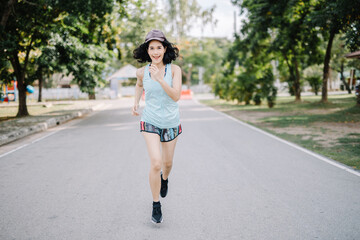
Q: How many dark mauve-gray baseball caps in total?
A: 1